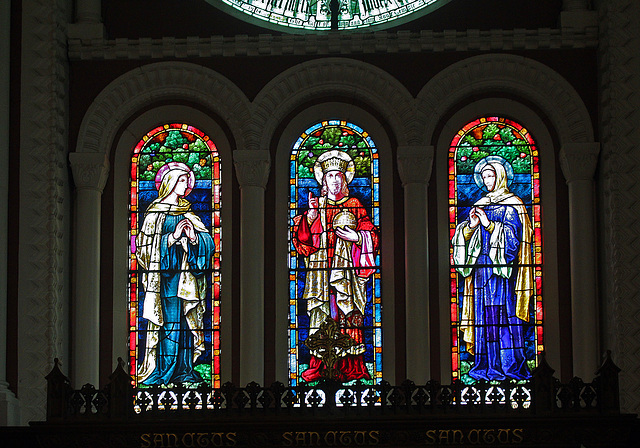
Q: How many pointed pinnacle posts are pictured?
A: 4